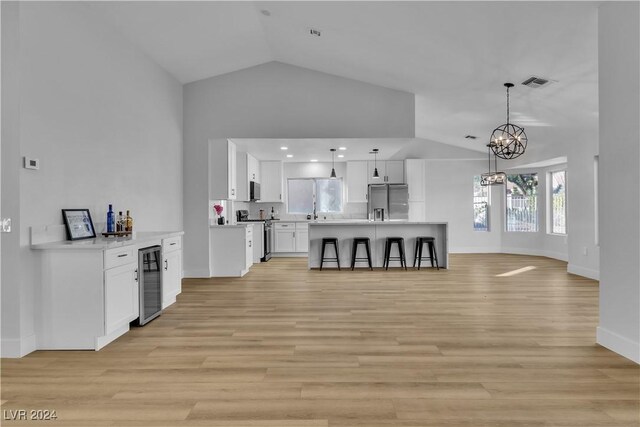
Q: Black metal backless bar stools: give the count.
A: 4